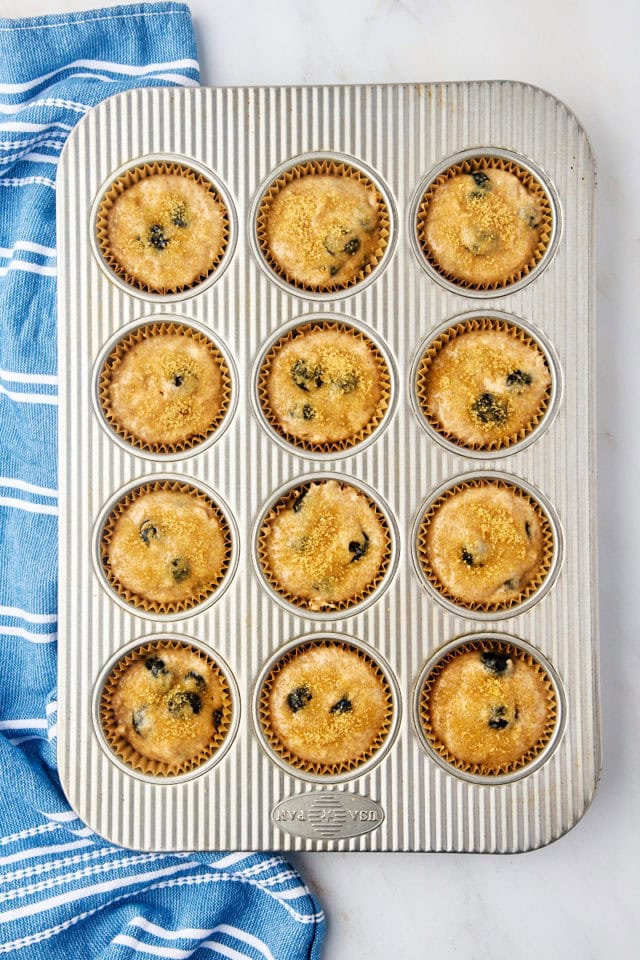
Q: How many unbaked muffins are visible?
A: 12